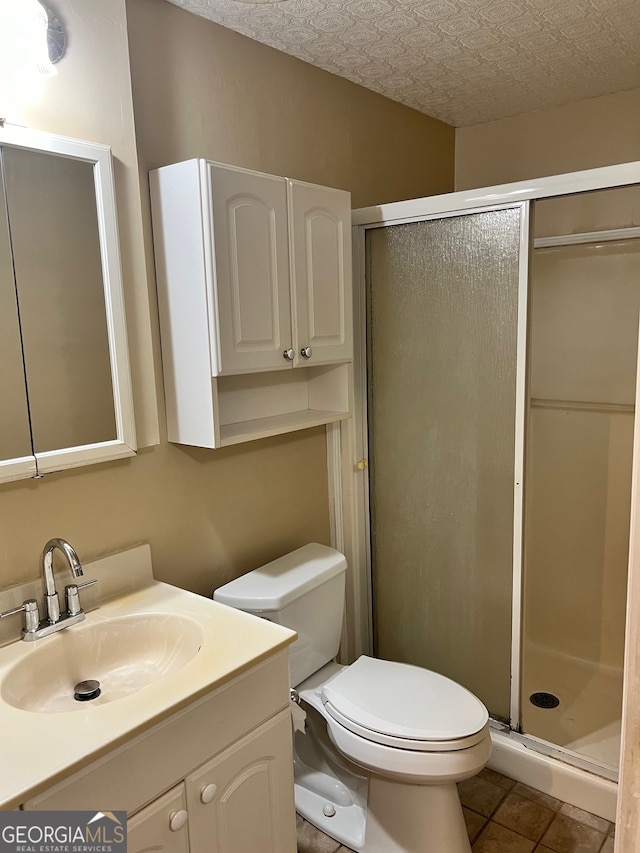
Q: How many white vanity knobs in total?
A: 2